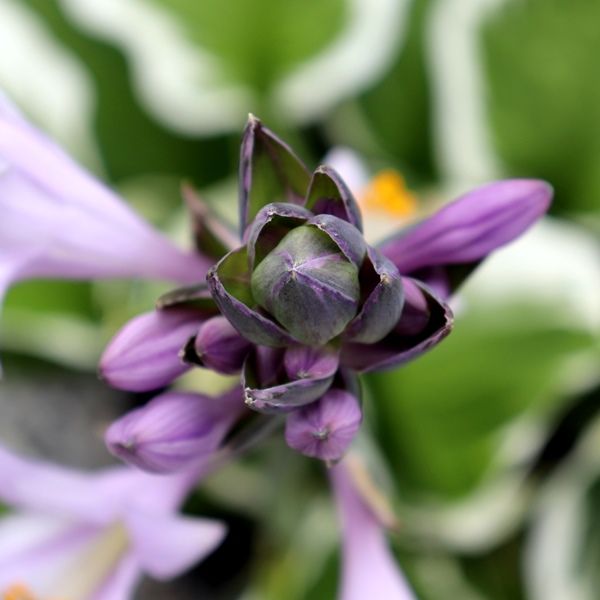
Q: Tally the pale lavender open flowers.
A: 3